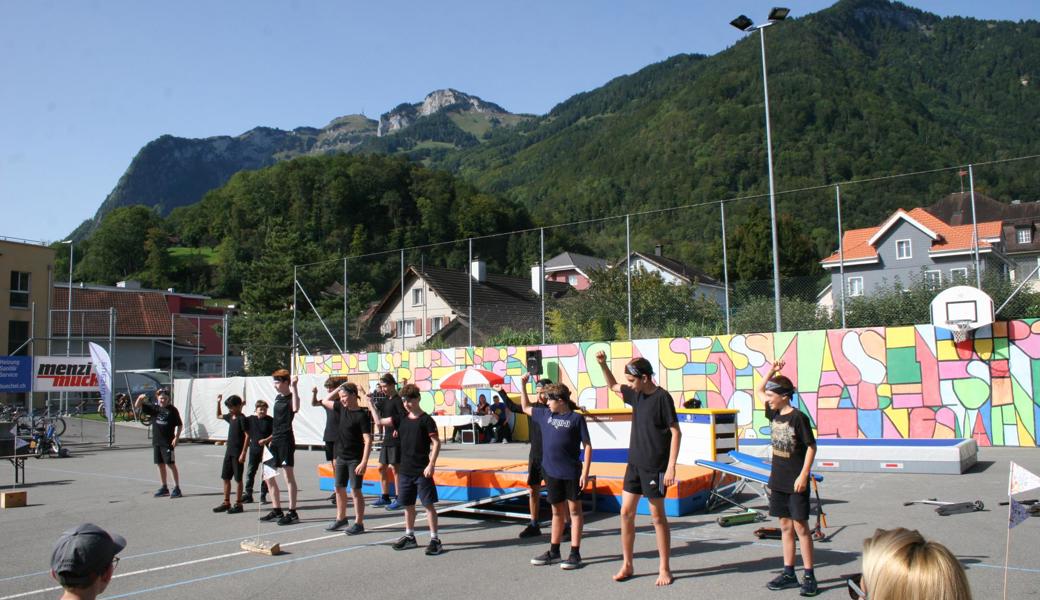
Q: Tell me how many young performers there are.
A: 12